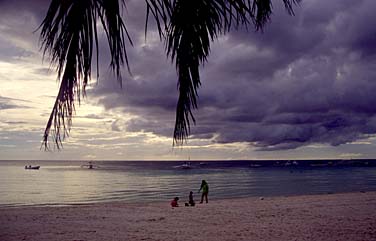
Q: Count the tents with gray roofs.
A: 0